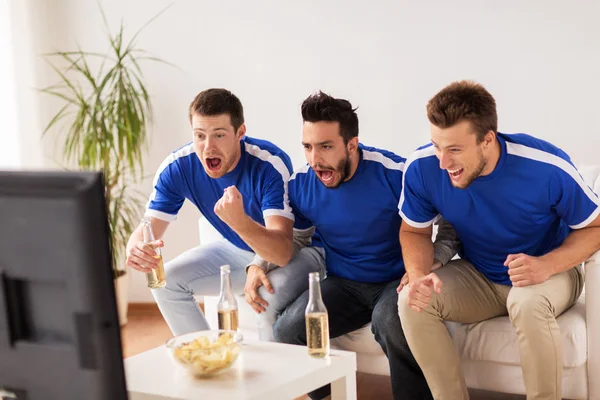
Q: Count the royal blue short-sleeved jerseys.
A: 3